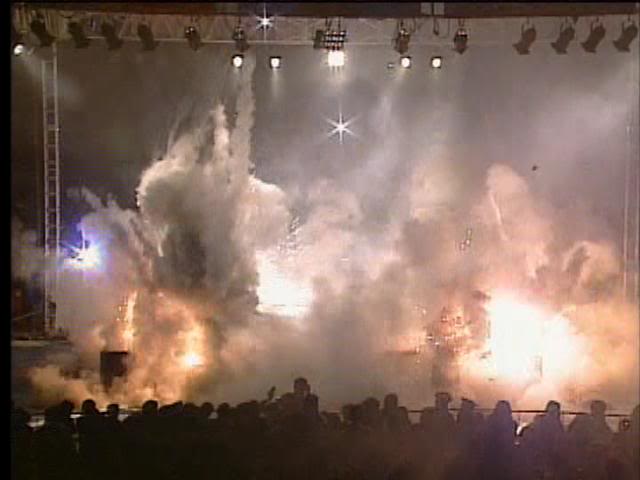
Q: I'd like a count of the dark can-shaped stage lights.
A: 12